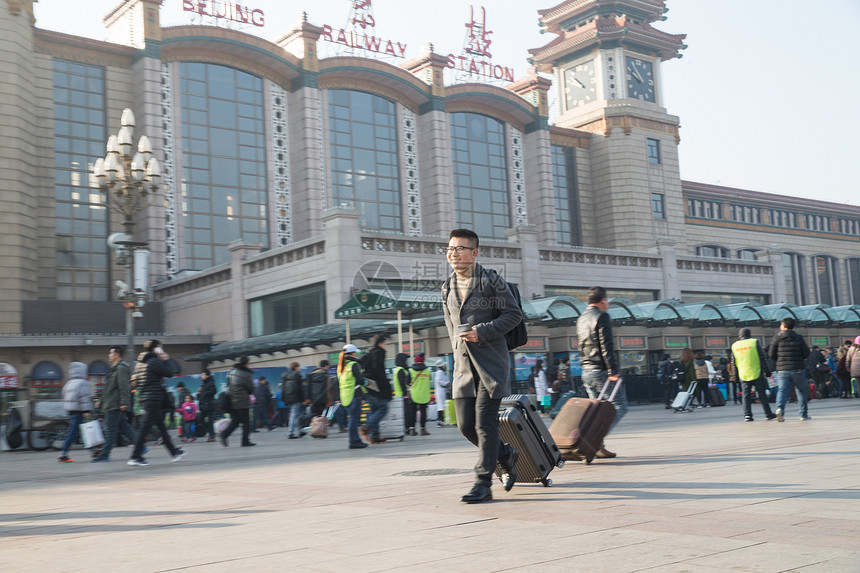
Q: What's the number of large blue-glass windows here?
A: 5